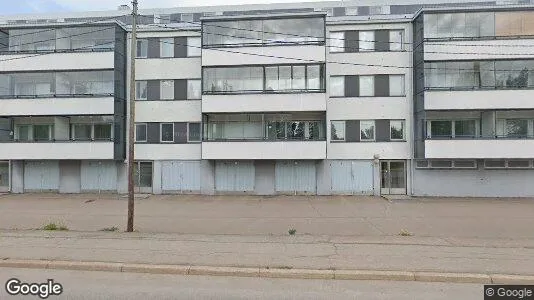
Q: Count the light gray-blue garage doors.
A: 6